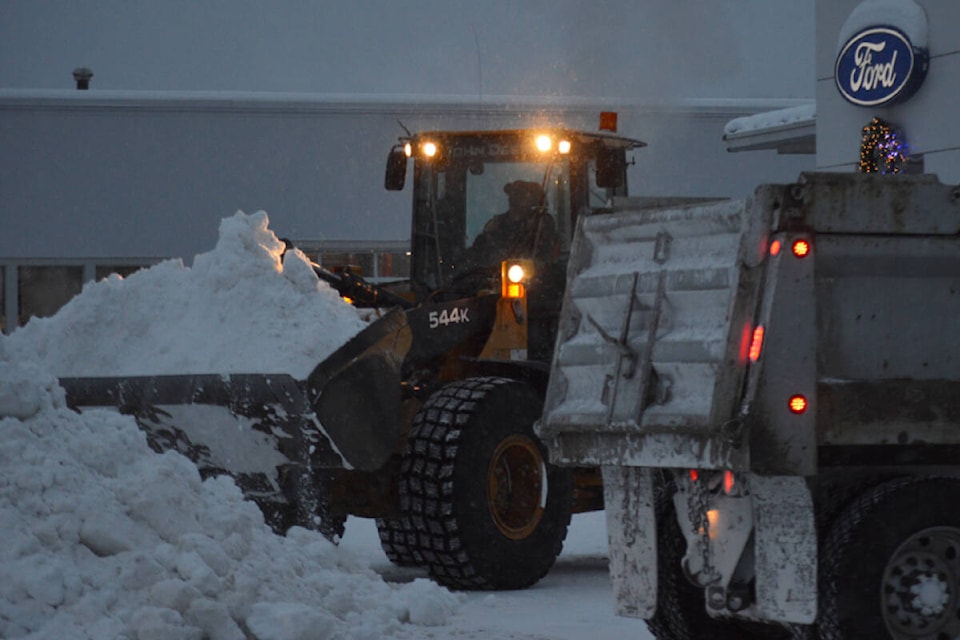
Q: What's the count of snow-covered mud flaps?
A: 2